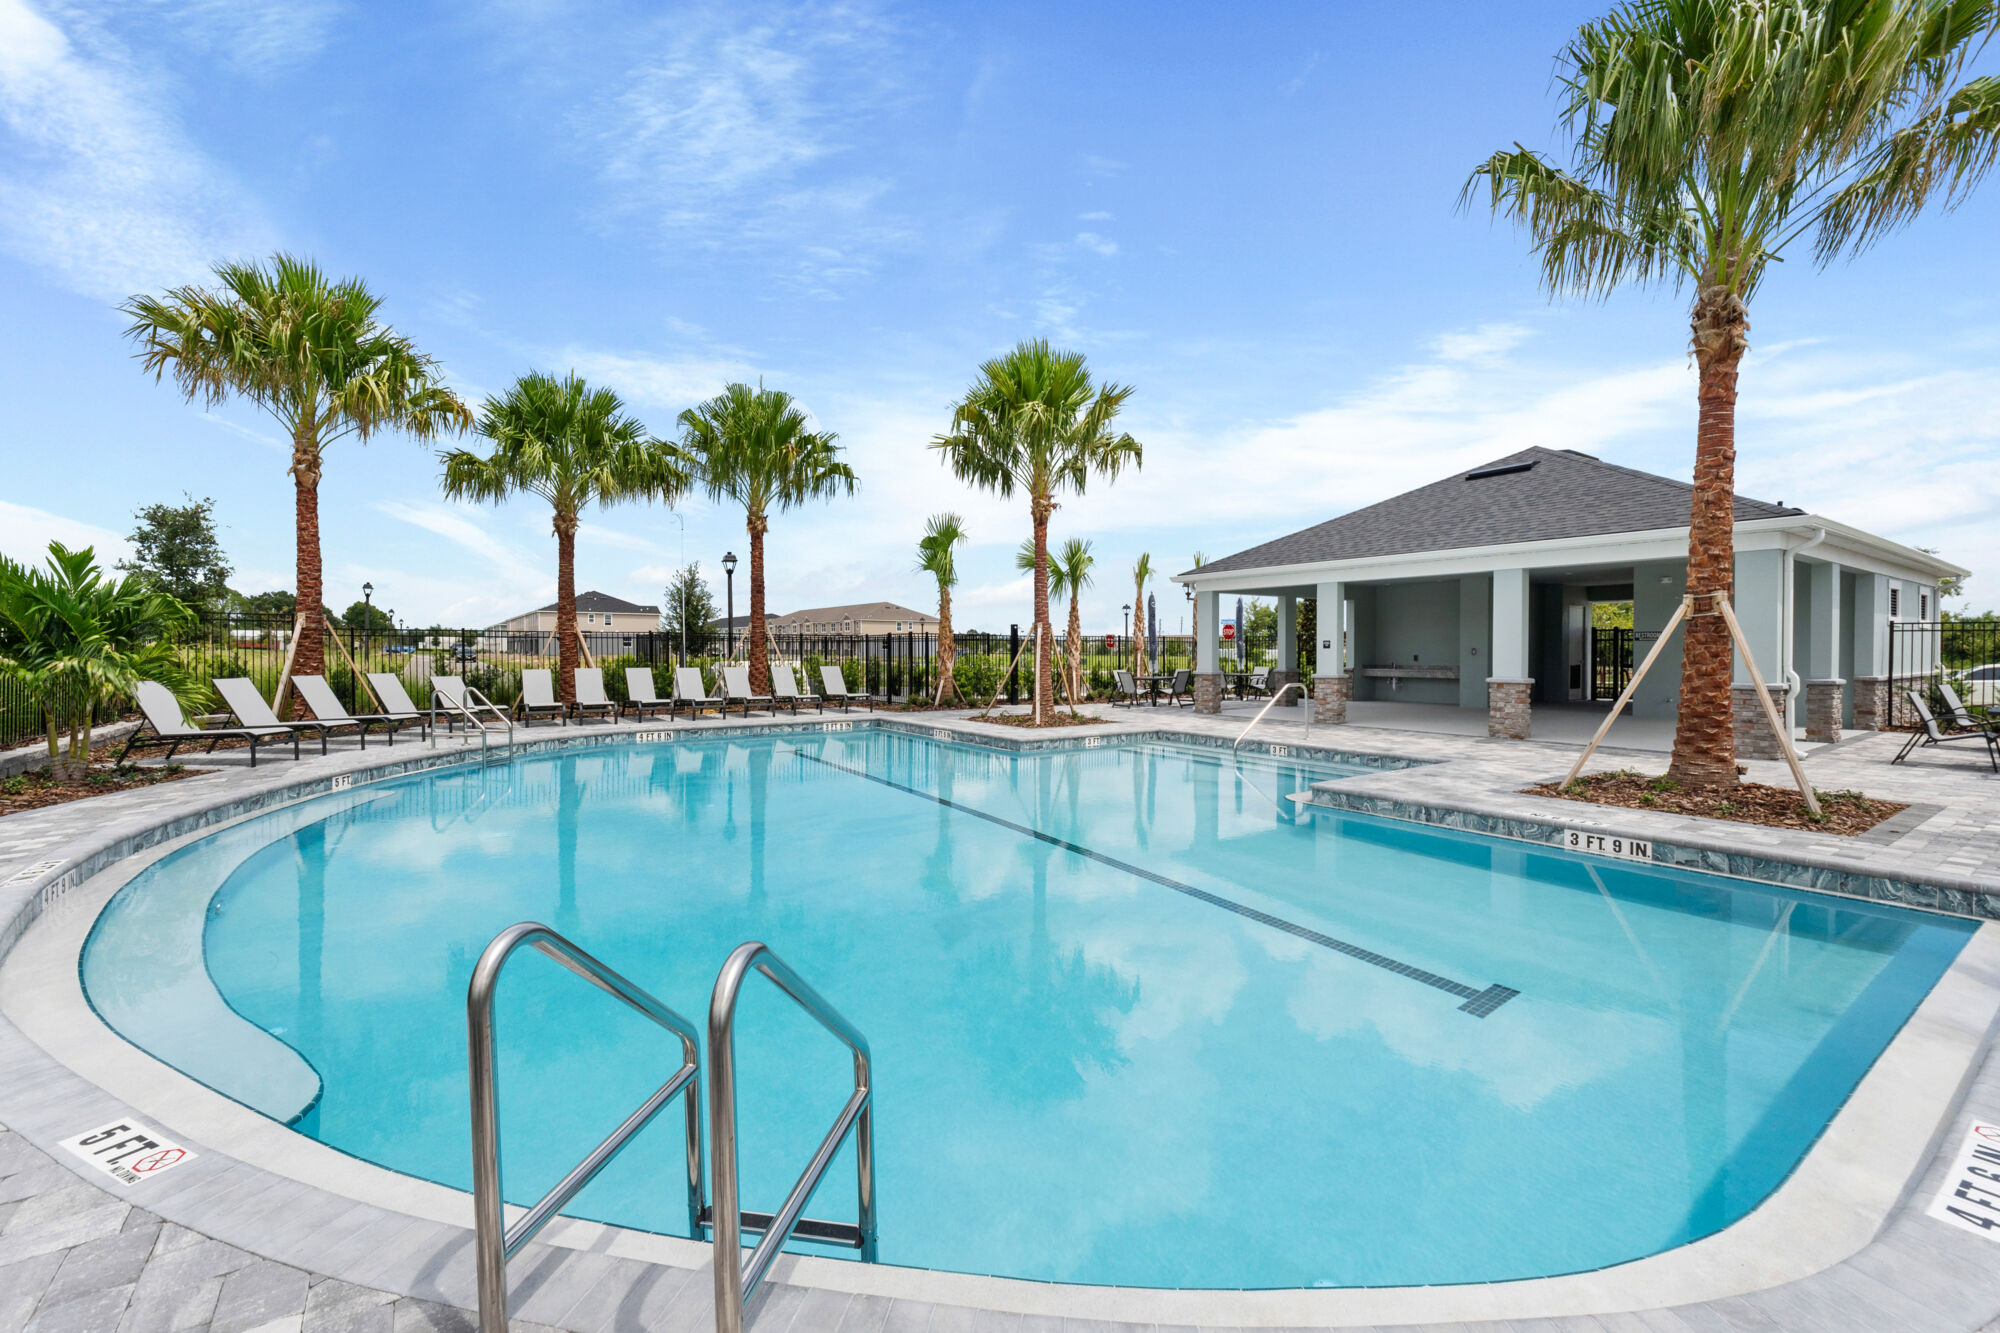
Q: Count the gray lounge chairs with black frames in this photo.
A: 12